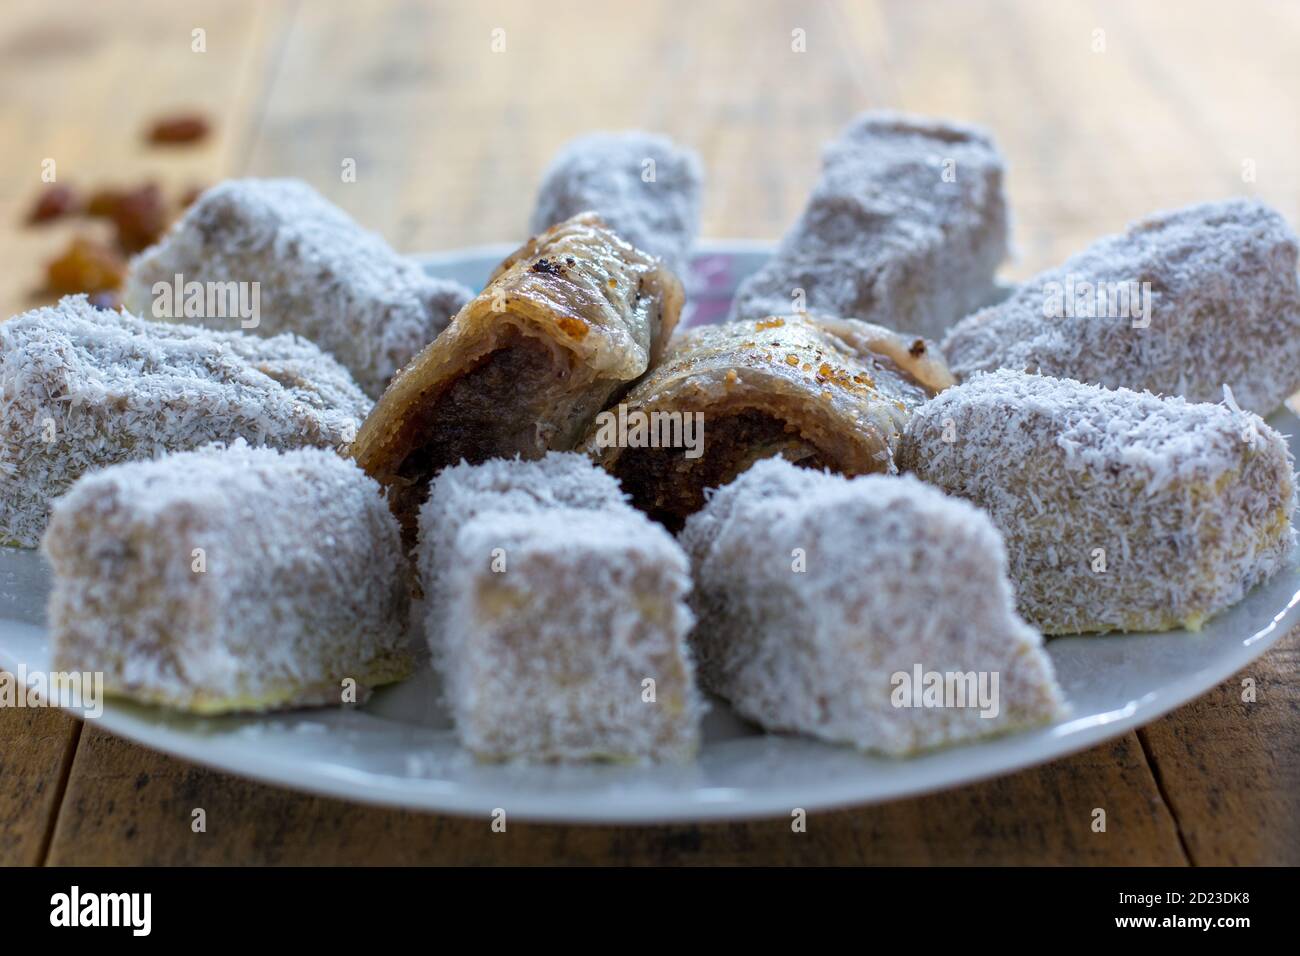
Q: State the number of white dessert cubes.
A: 9